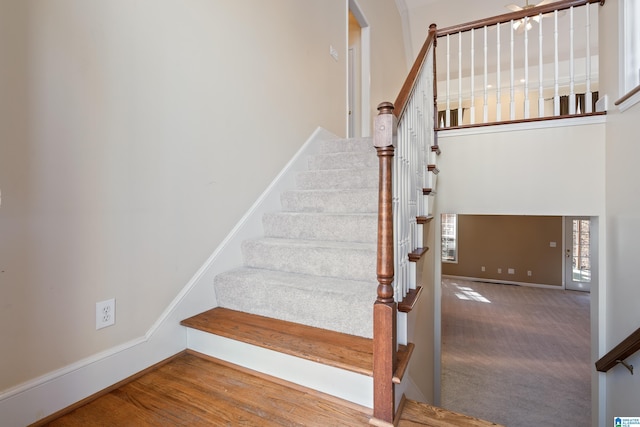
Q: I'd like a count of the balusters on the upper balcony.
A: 11